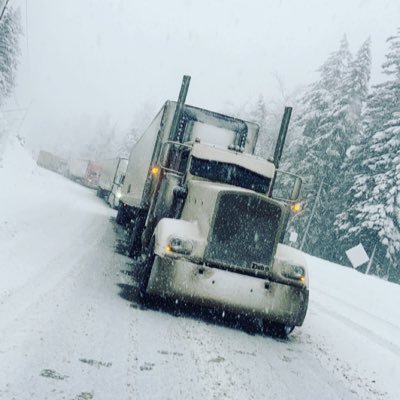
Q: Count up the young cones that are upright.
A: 0